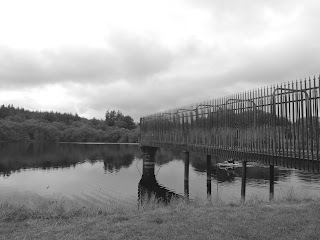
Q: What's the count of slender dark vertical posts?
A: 4